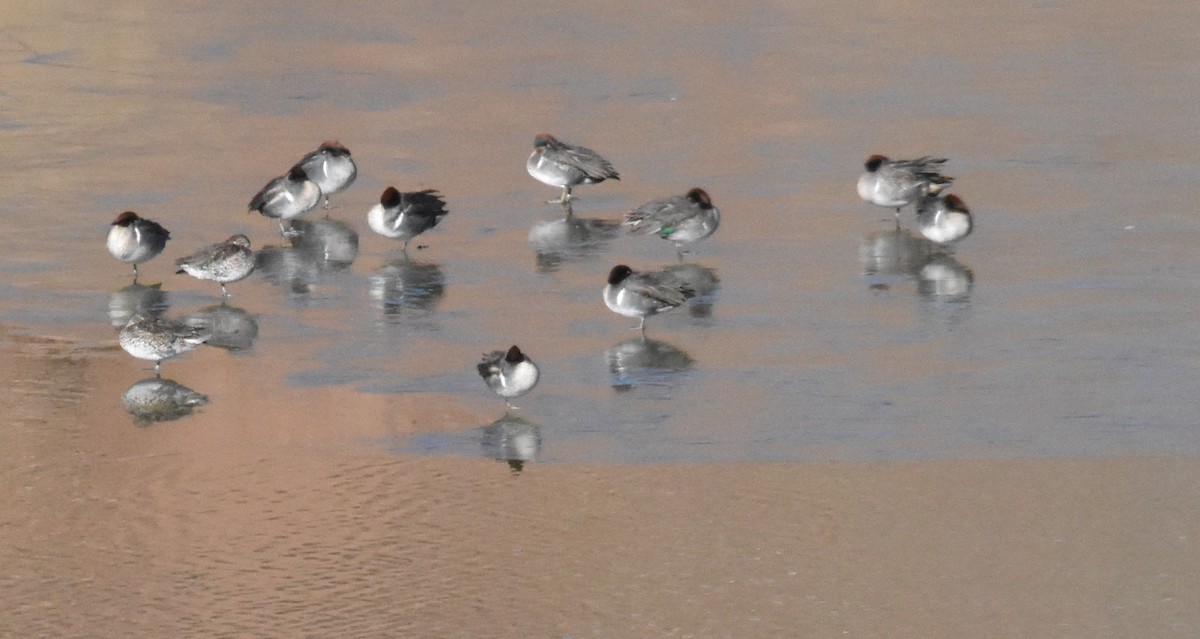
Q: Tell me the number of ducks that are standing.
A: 12